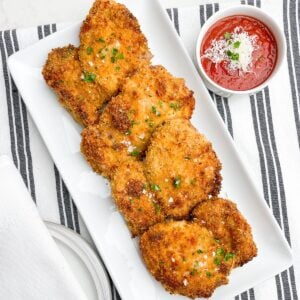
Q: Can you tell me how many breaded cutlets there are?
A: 8